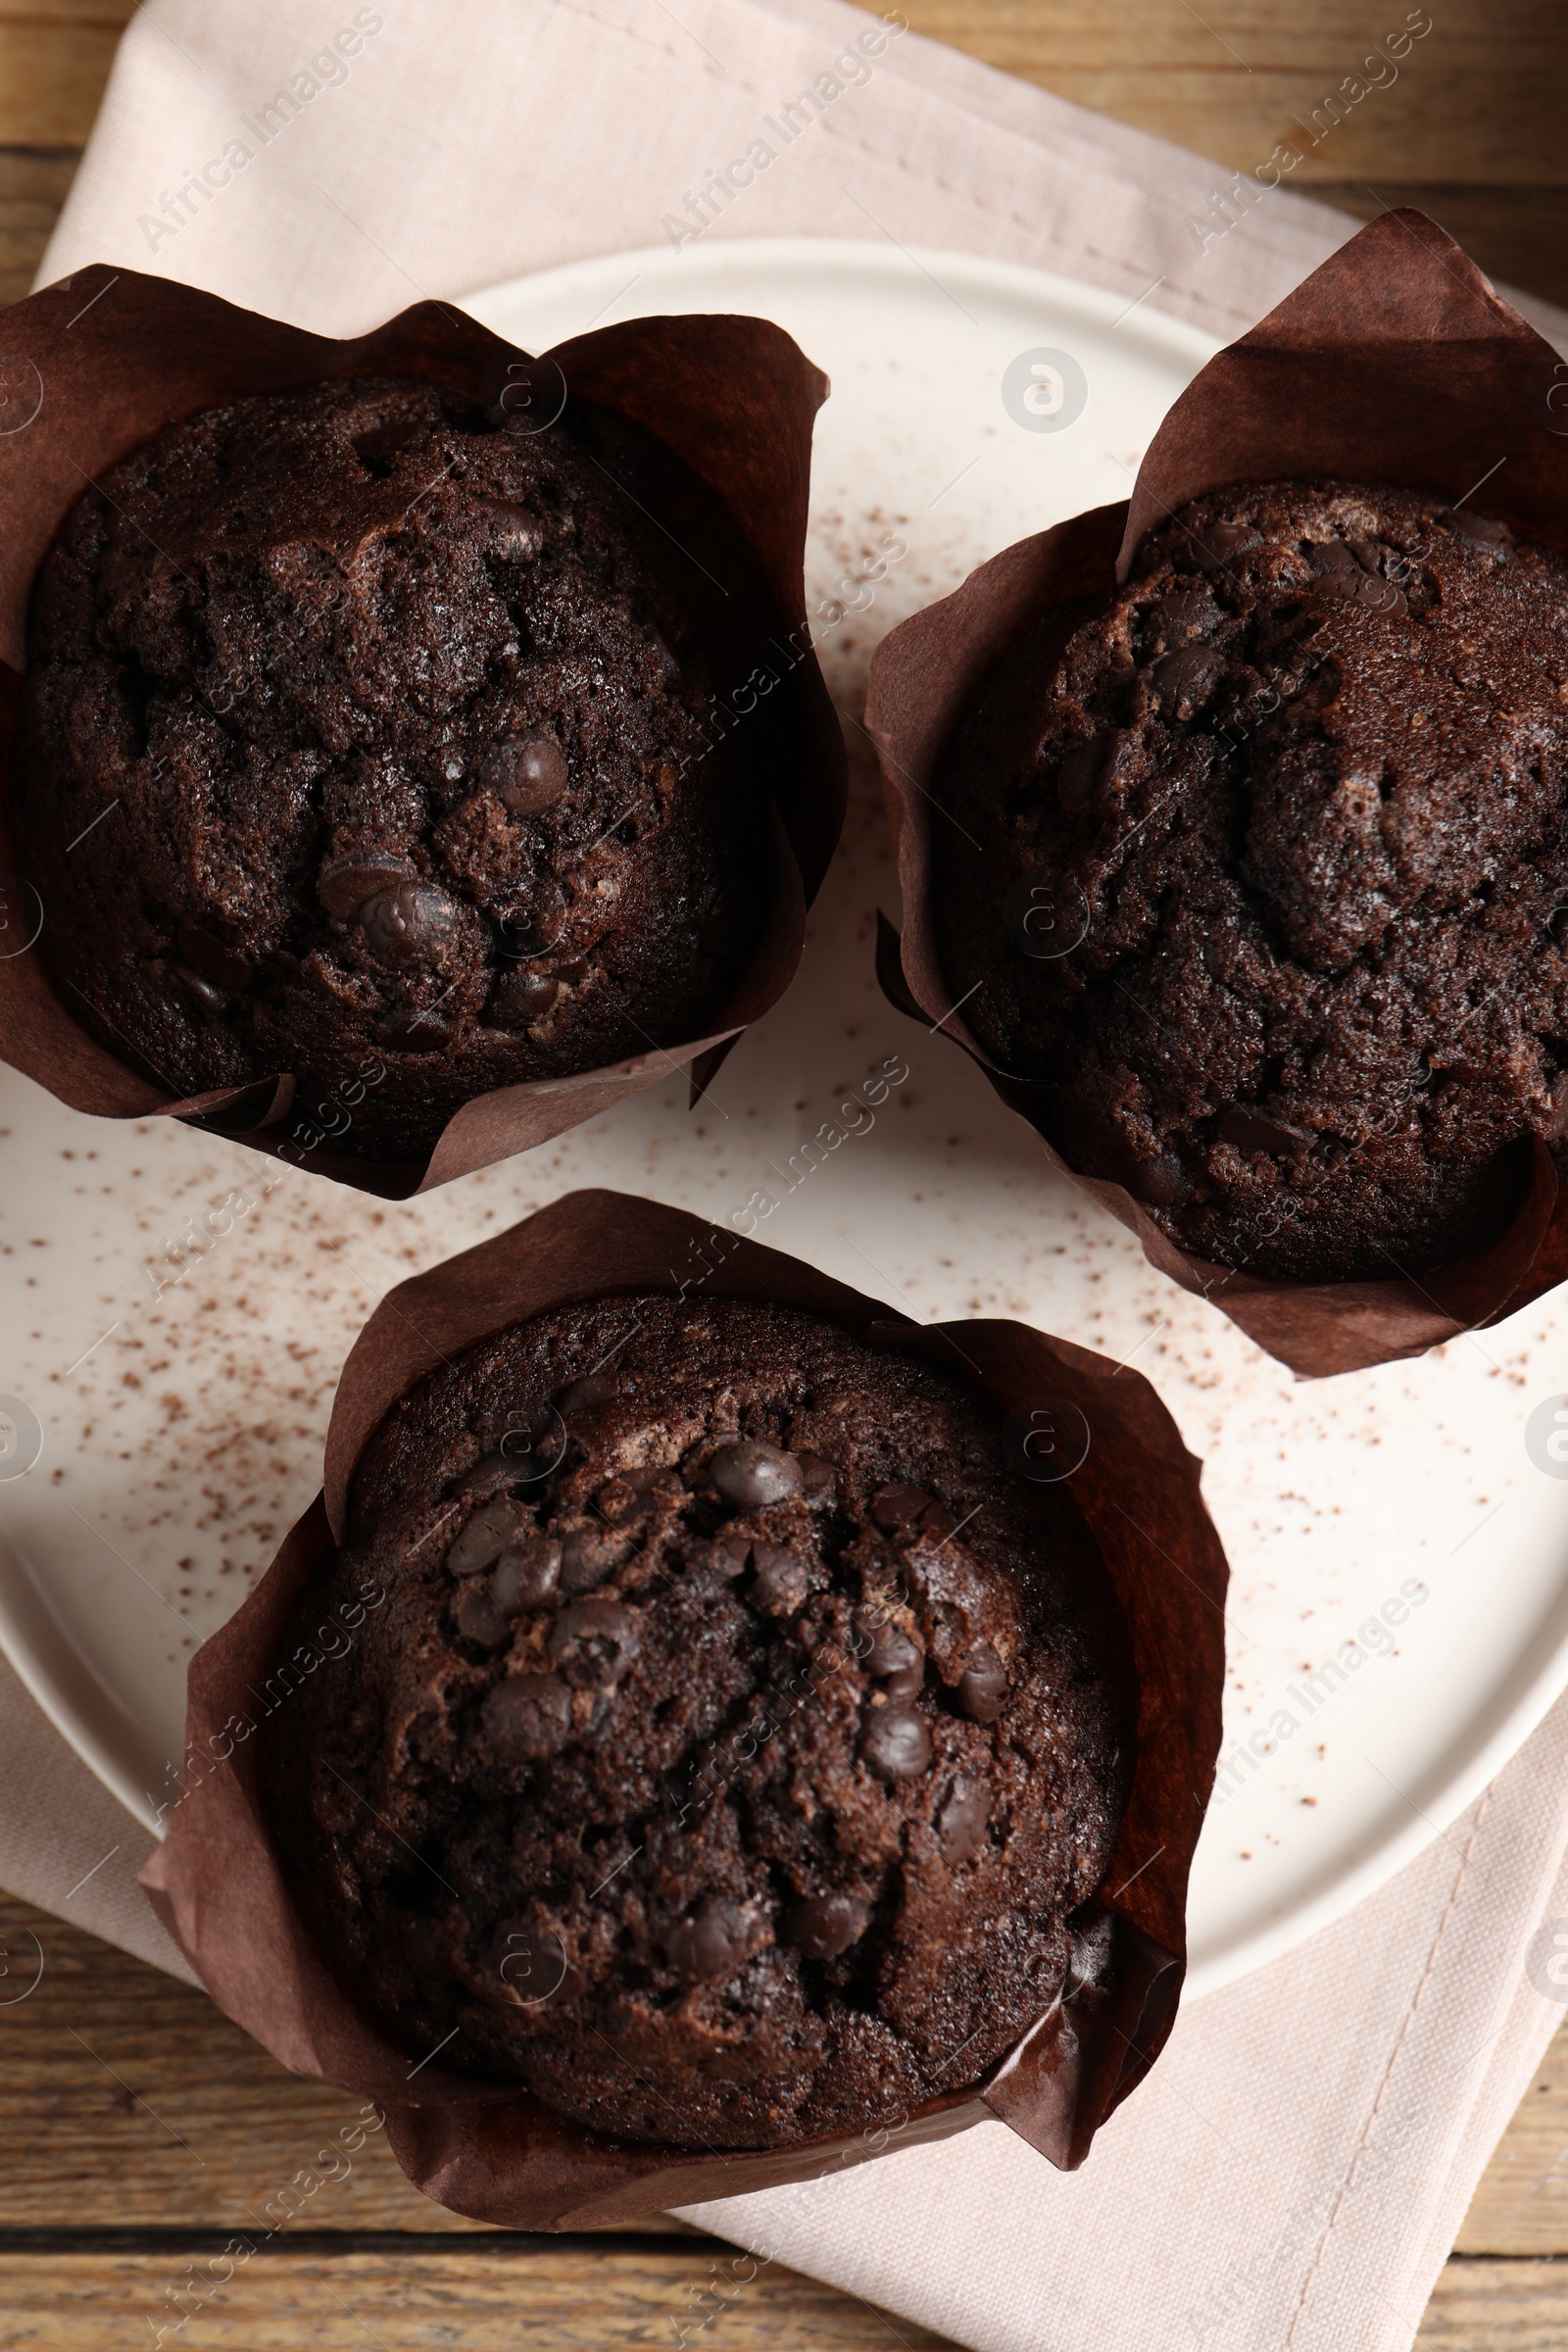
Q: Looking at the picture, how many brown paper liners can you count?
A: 3